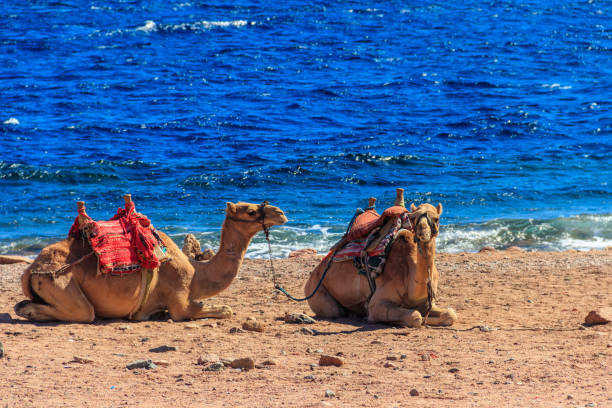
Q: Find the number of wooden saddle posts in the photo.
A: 4